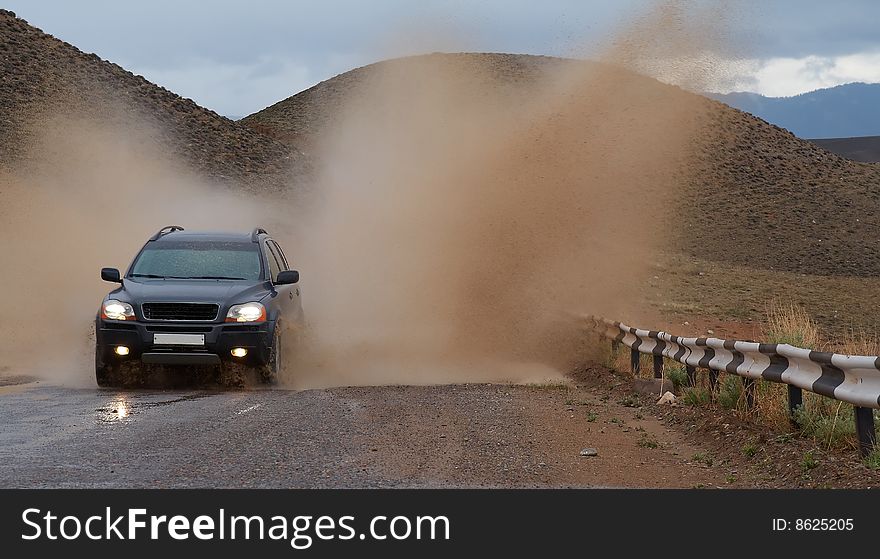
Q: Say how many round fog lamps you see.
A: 2